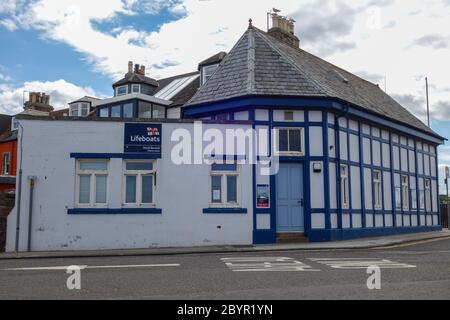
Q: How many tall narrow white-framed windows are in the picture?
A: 4